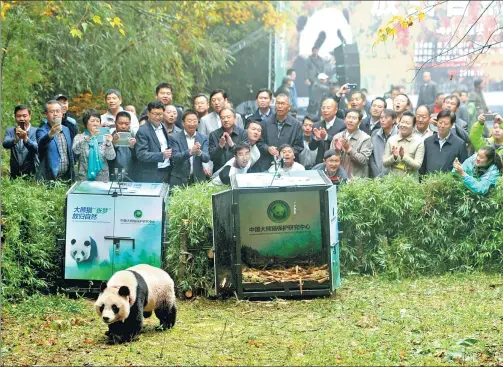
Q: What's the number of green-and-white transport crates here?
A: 2